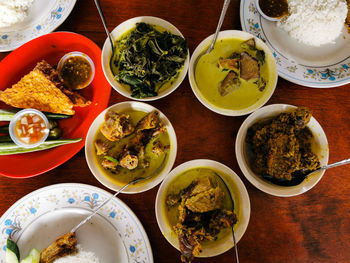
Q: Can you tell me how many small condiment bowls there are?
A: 3